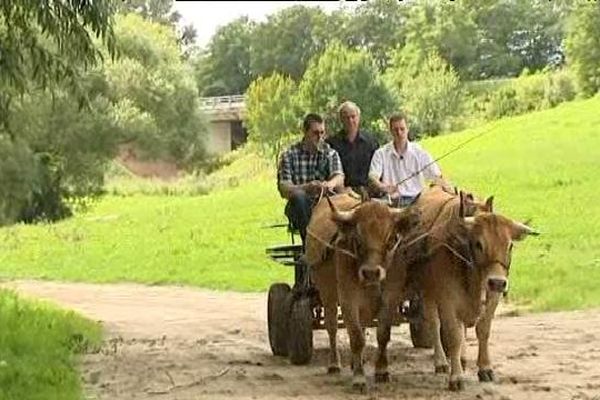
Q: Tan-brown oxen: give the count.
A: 2